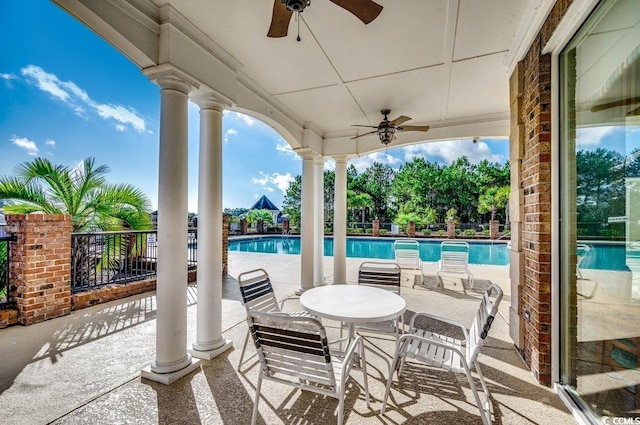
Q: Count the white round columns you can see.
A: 5